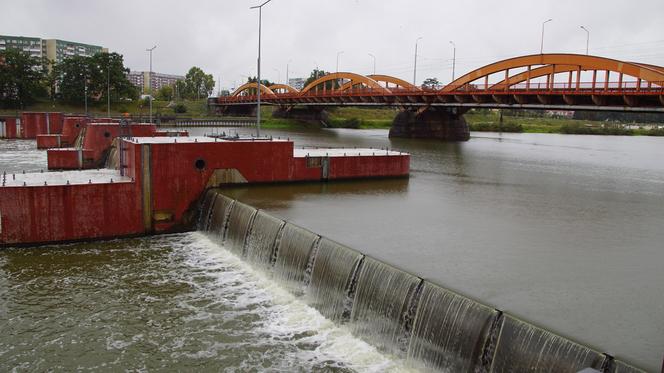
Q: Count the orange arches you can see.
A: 6